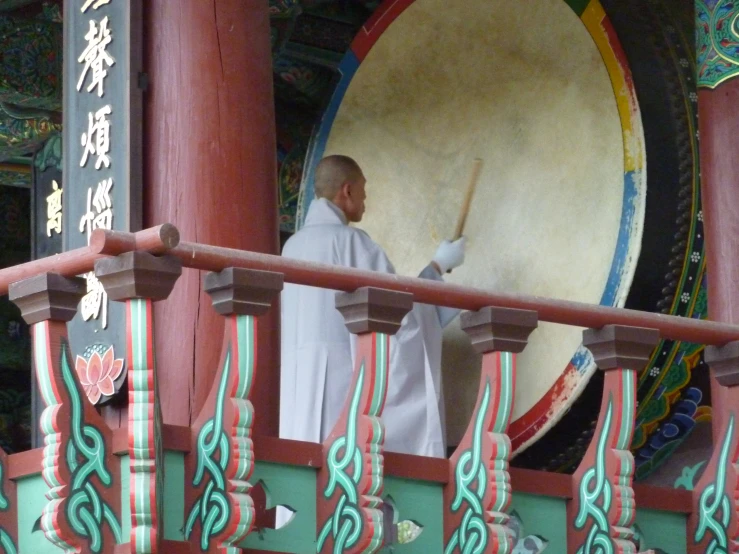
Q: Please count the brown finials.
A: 7